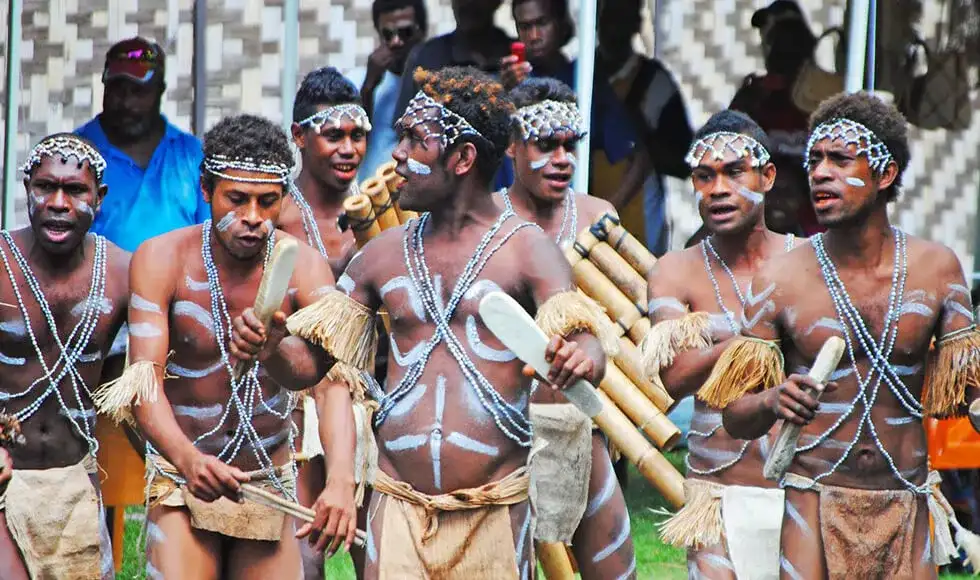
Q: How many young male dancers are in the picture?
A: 7